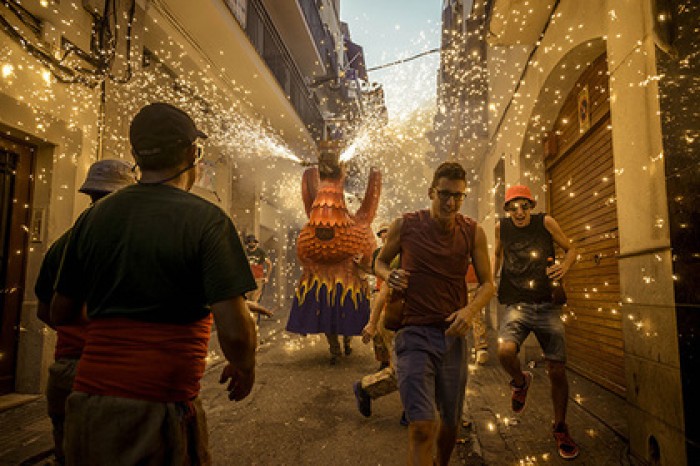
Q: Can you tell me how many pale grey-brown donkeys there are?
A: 0